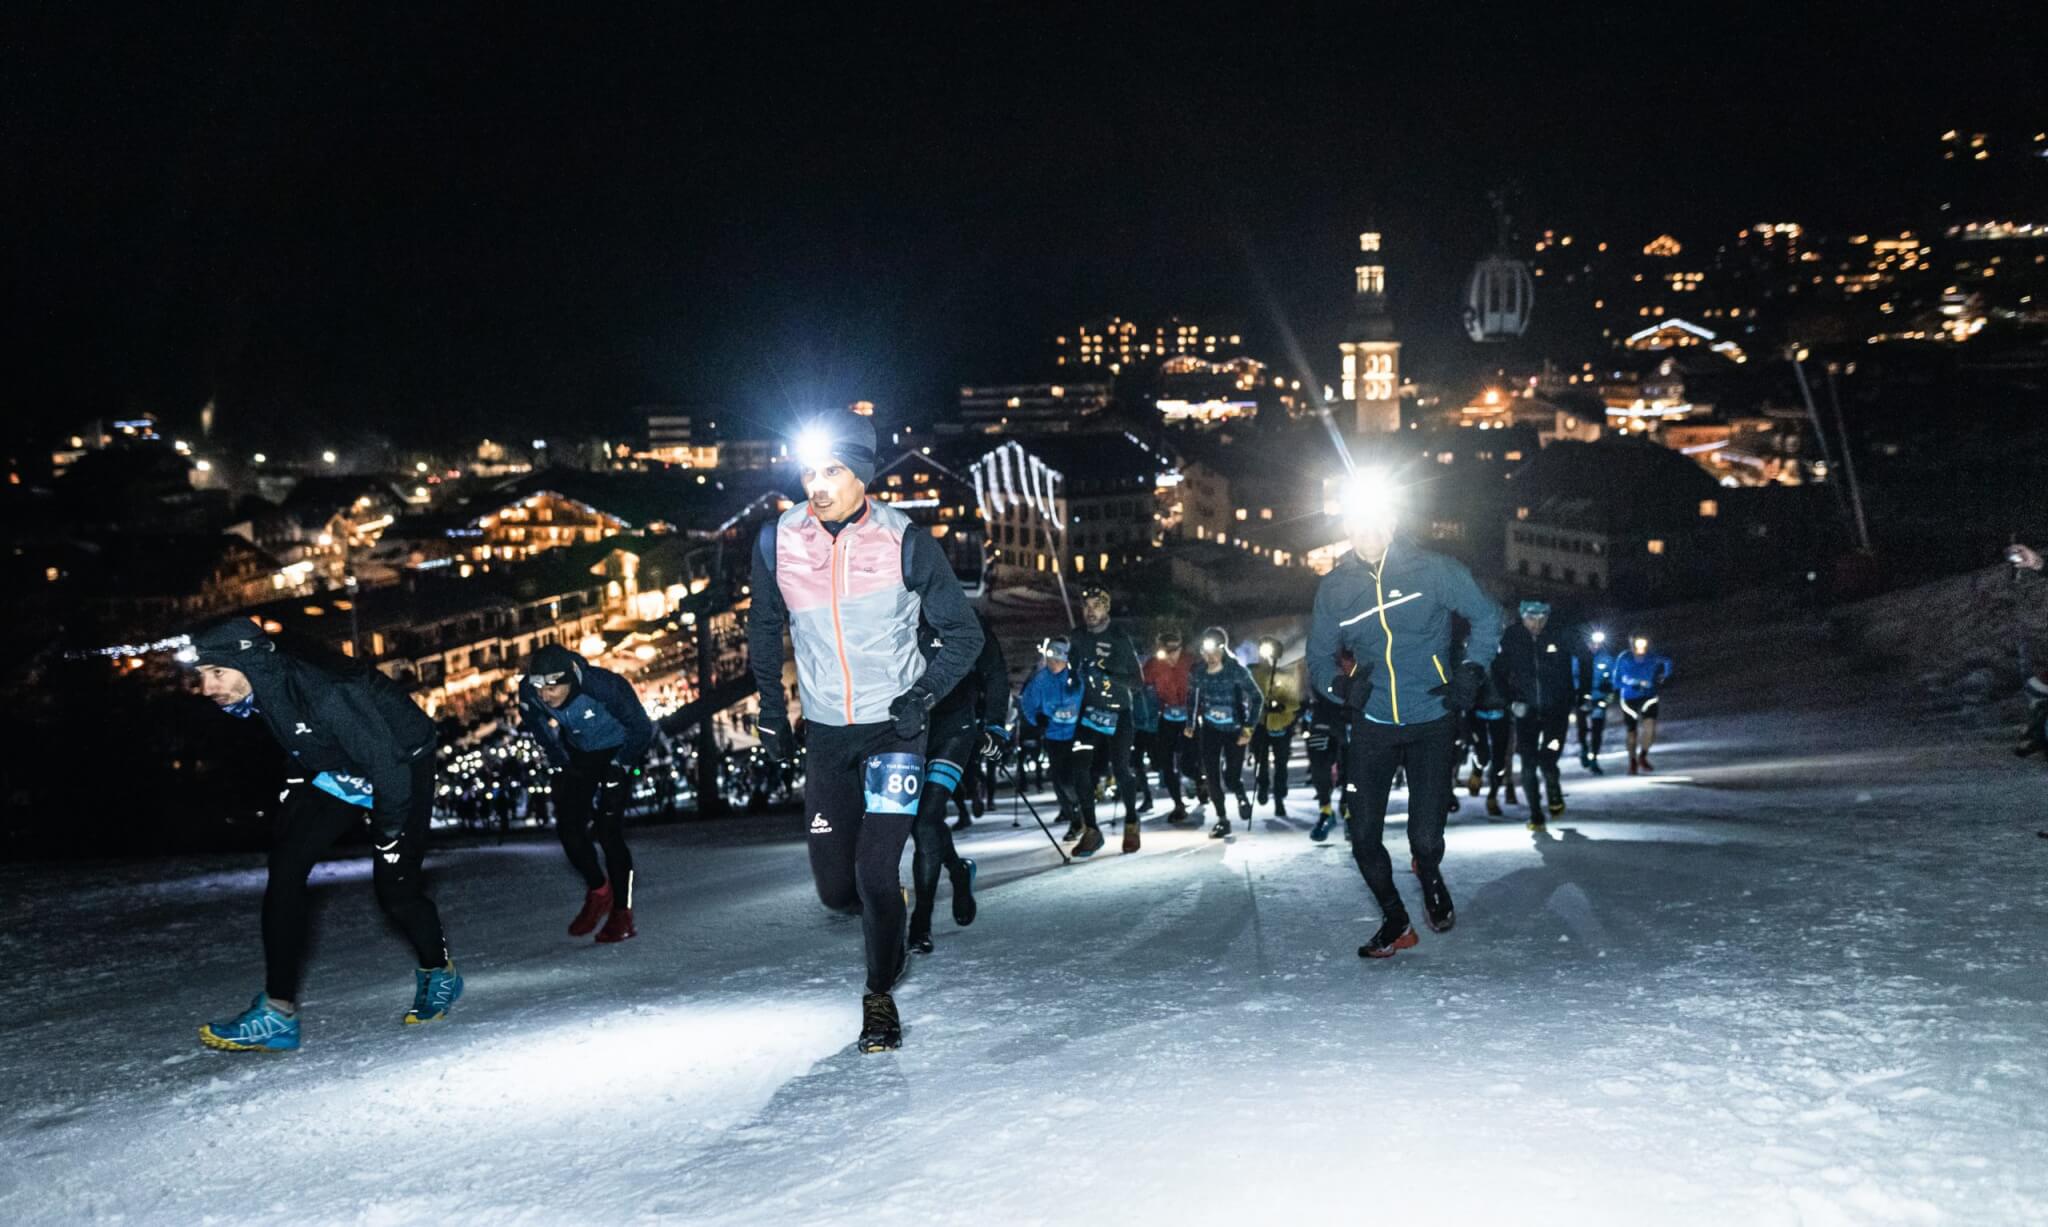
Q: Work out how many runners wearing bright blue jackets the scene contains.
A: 3